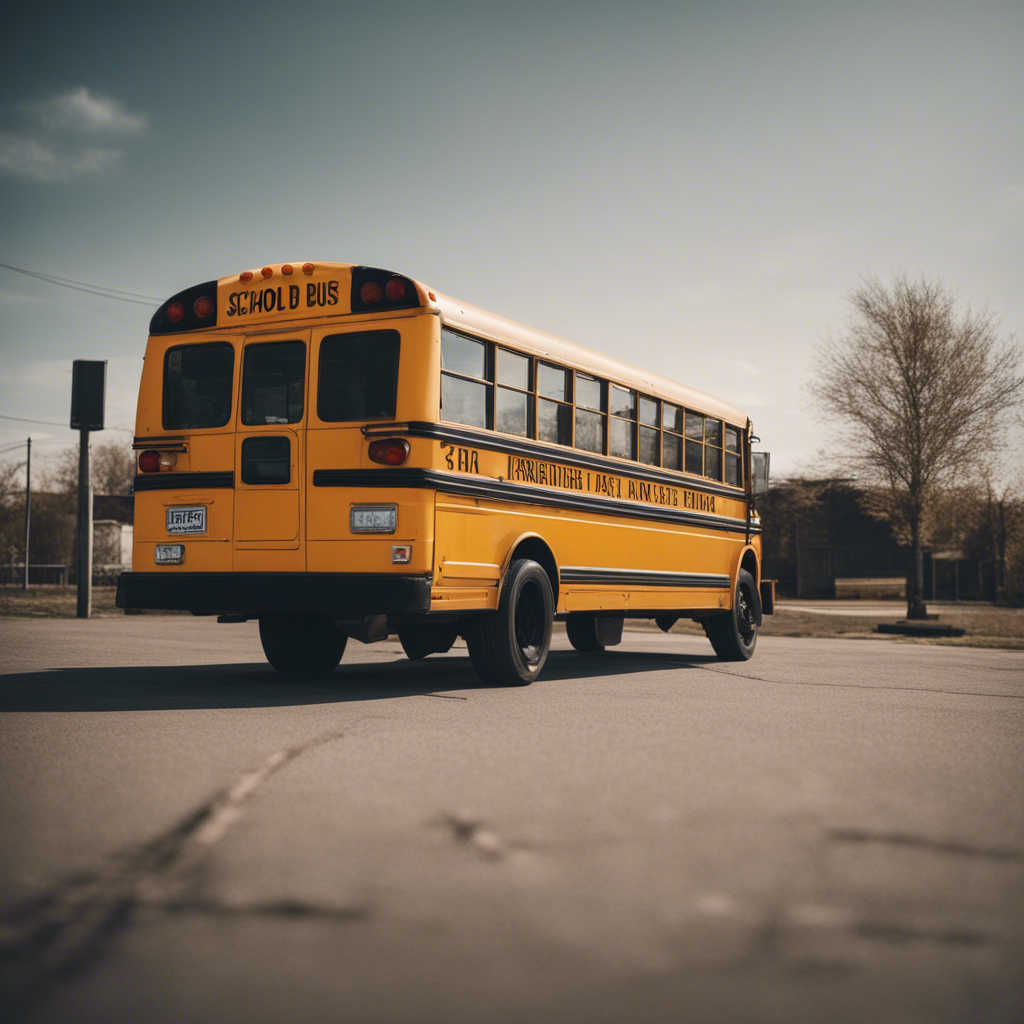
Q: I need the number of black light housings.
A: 2